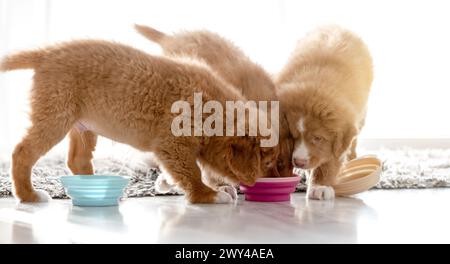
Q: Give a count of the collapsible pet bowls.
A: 3